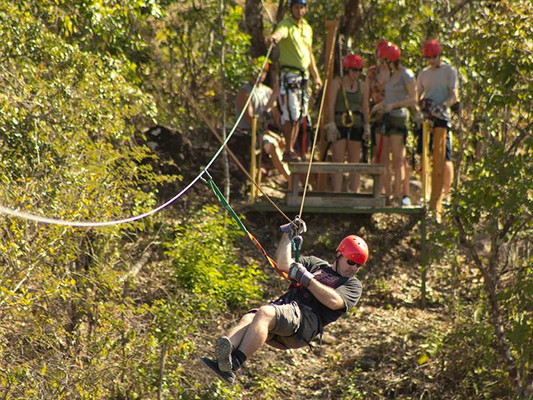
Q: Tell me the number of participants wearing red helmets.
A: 5